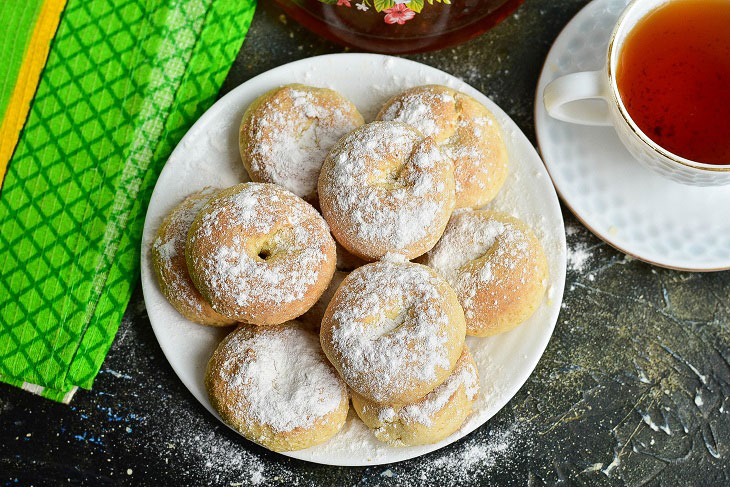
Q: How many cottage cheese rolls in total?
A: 9